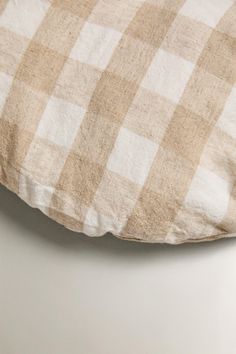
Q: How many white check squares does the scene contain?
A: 11